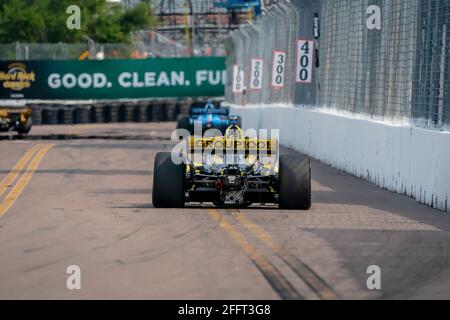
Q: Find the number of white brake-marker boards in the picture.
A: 4